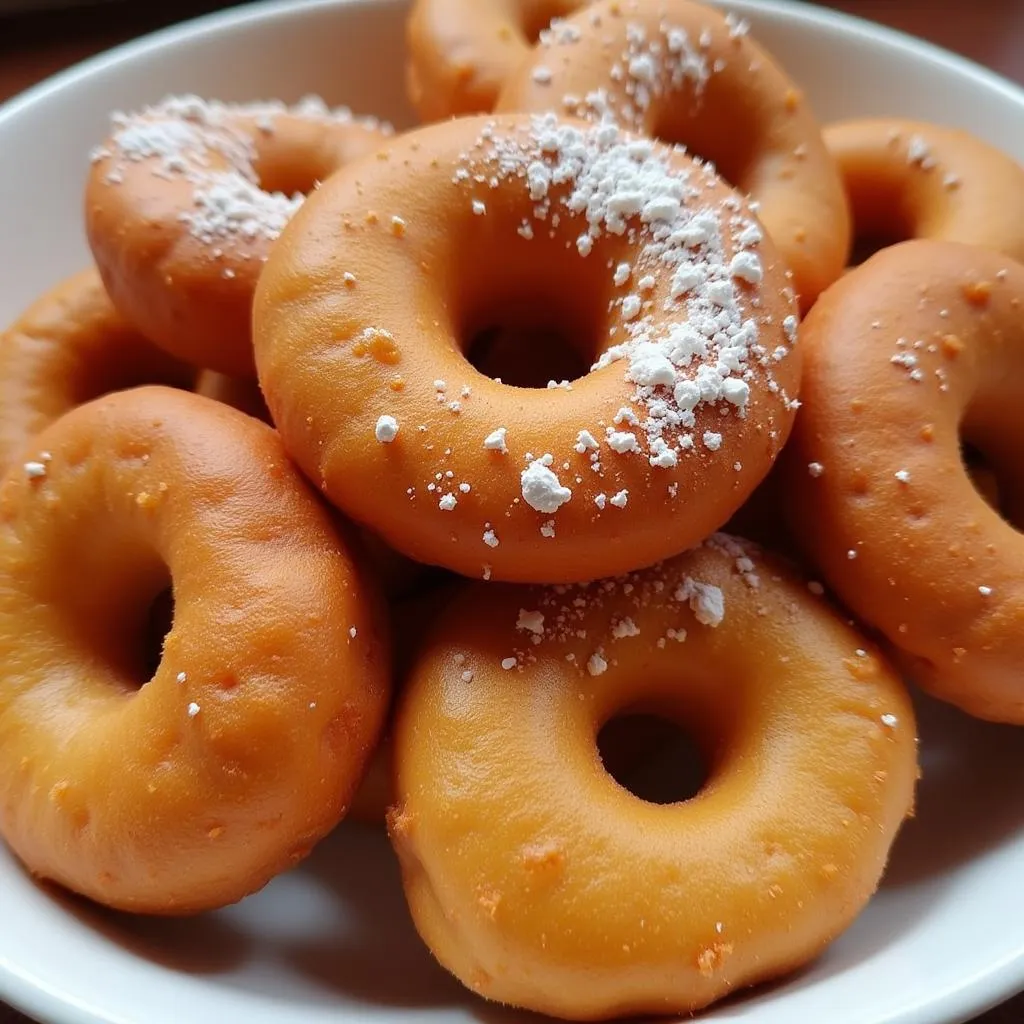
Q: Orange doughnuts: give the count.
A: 9